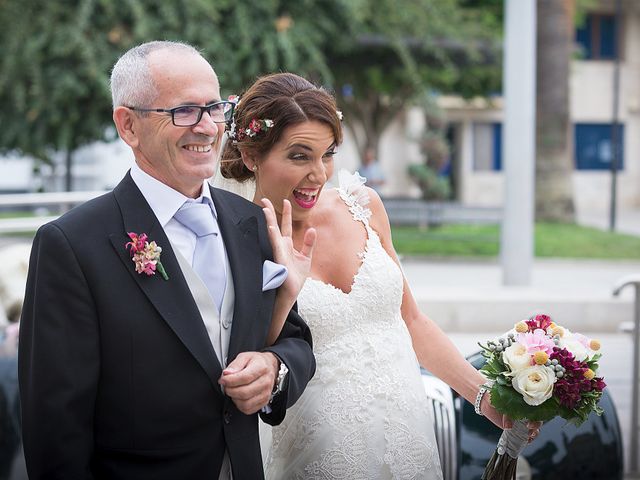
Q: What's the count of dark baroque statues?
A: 0